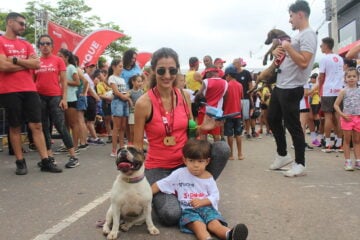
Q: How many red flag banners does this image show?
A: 3